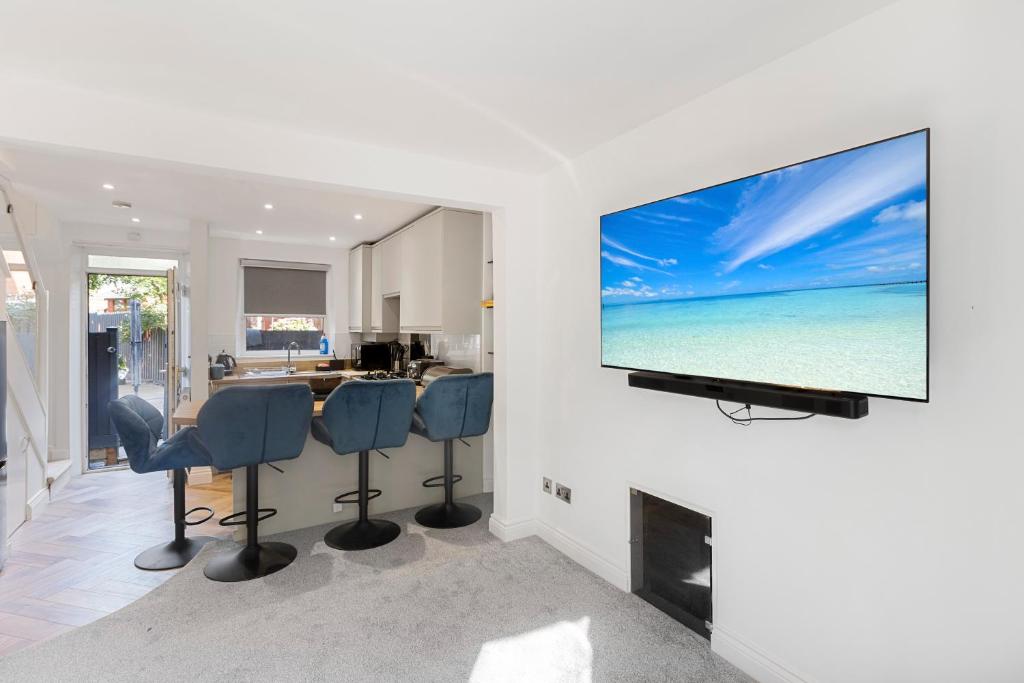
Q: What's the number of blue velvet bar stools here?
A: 4